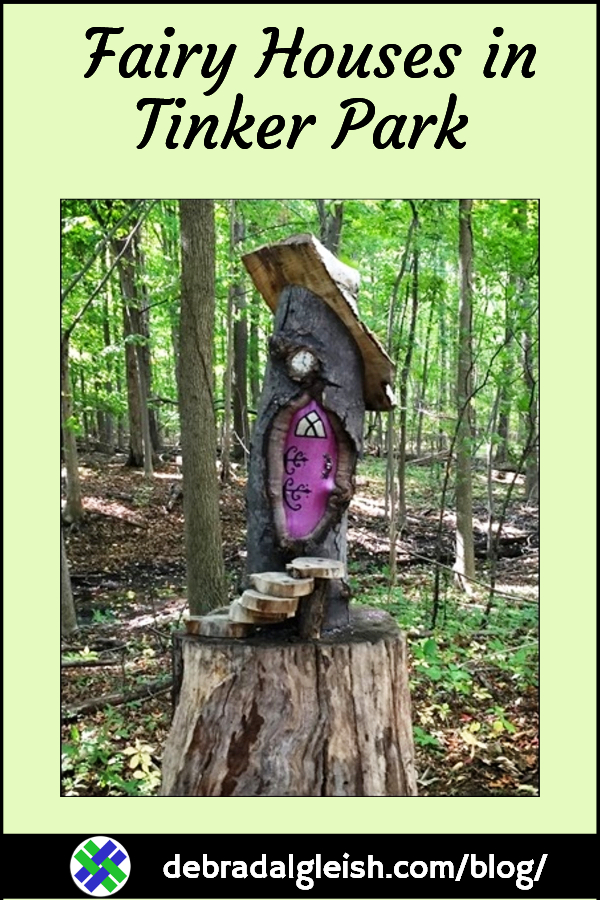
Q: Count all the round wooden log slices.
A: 5